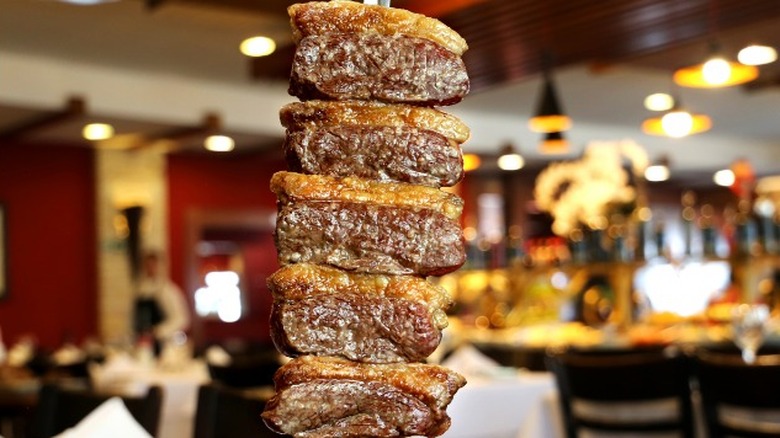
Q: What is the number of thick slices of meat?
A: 5